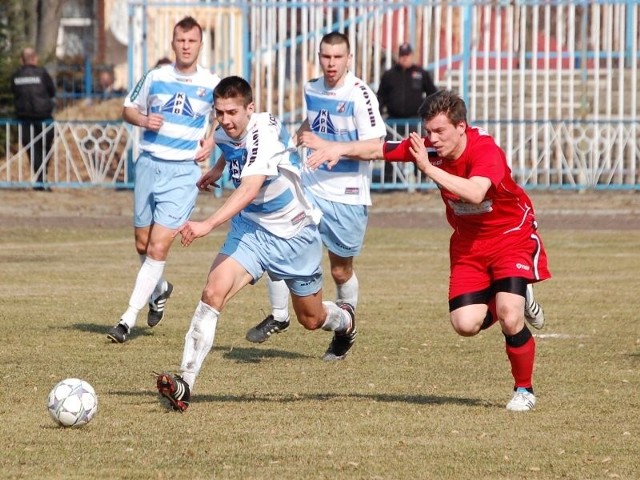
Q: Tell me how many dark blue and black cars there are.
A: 0